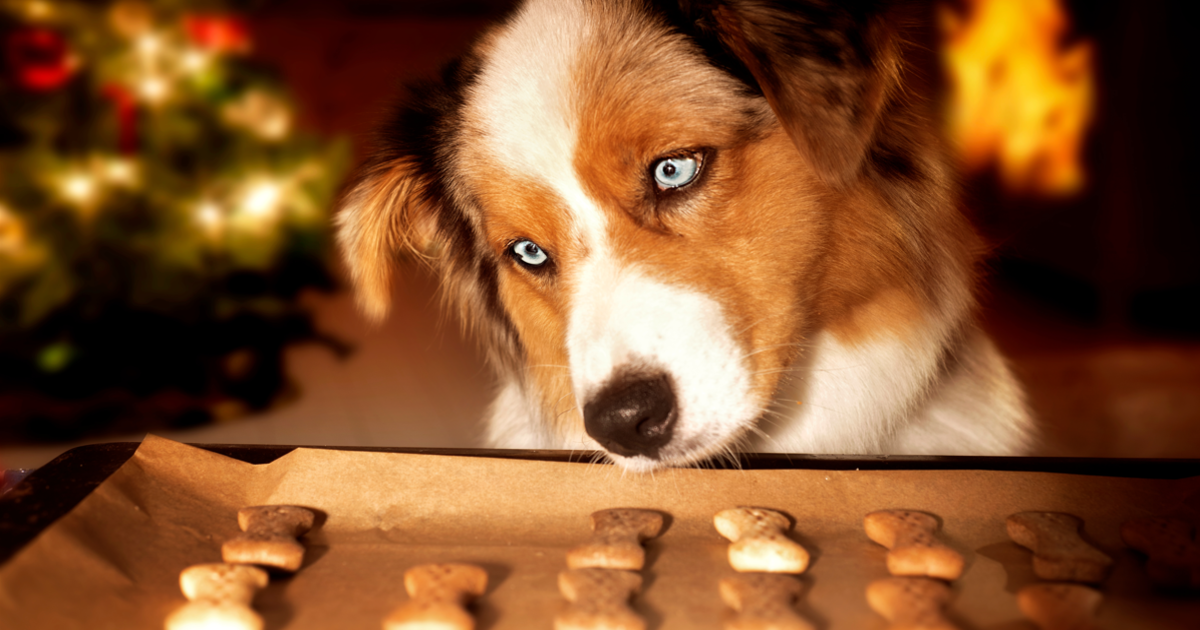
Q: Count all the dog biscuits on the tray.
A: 12